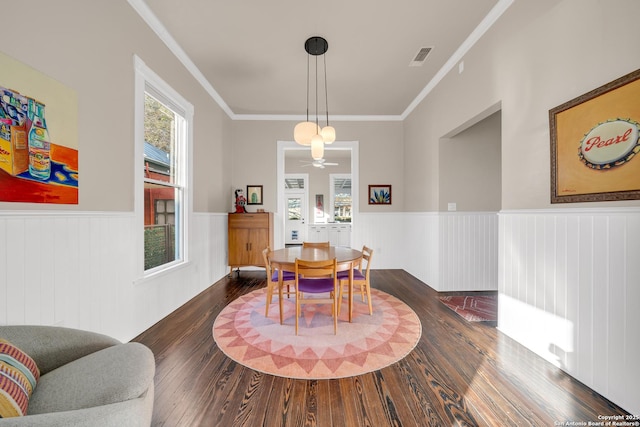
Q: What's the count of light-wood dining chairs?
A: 4